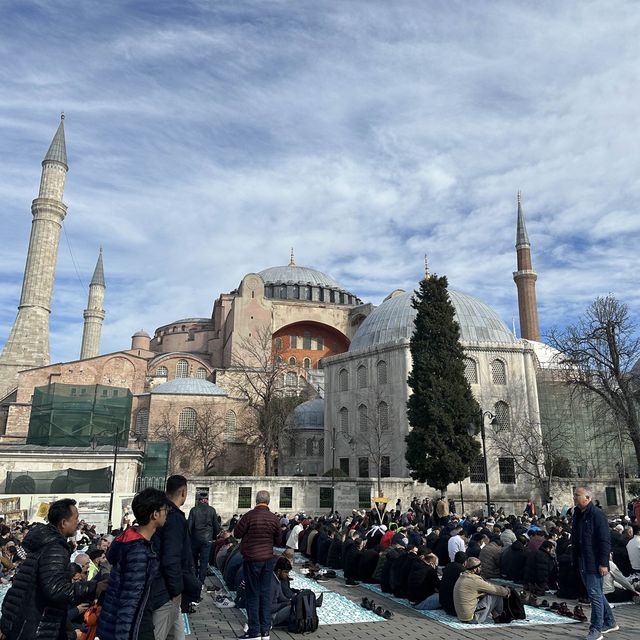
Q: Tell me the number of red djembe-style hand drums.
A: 0